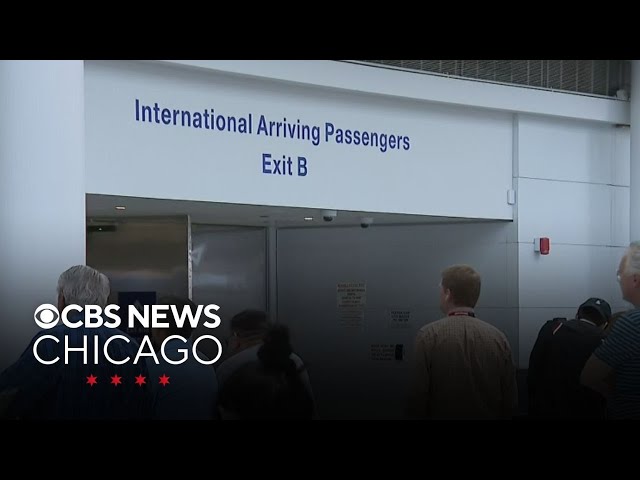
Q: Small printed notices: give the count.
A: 3